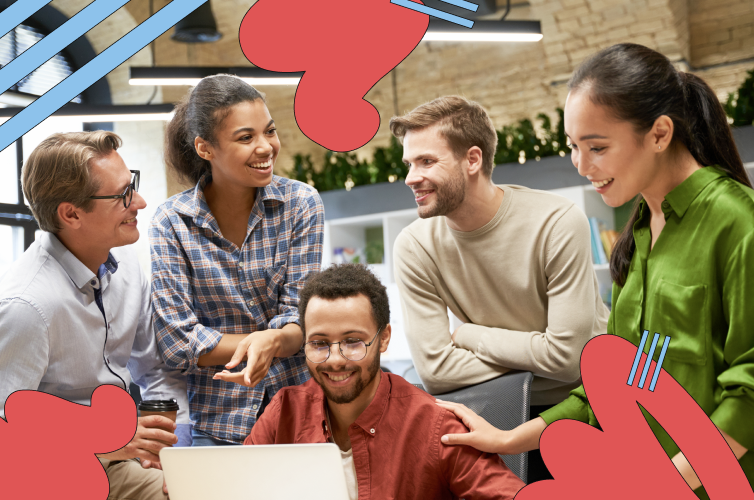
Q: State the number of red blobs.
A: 3